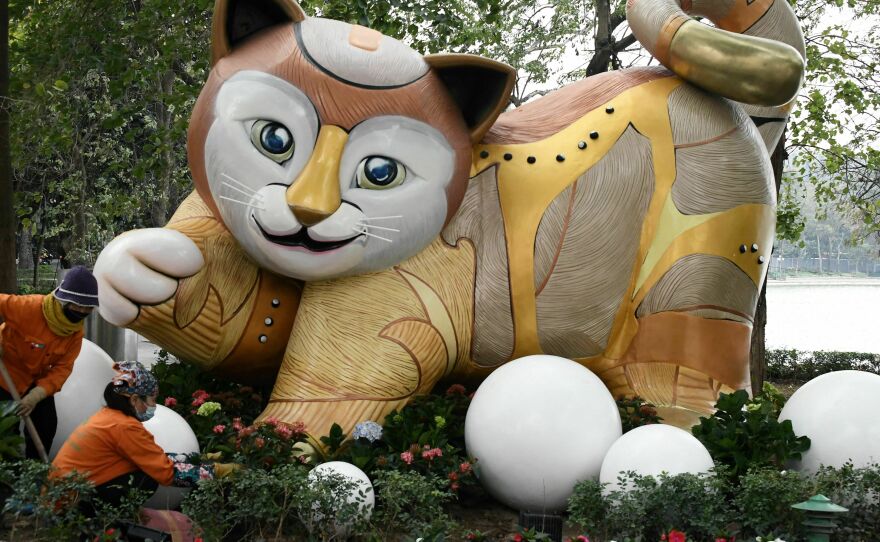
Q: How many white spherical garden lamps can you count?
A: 6